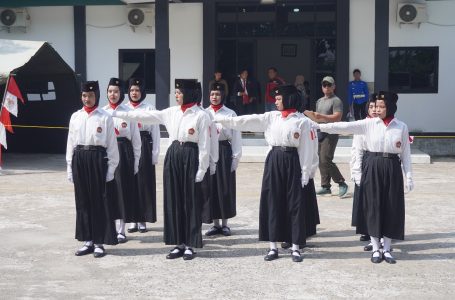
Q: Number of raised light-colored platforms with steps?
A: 1